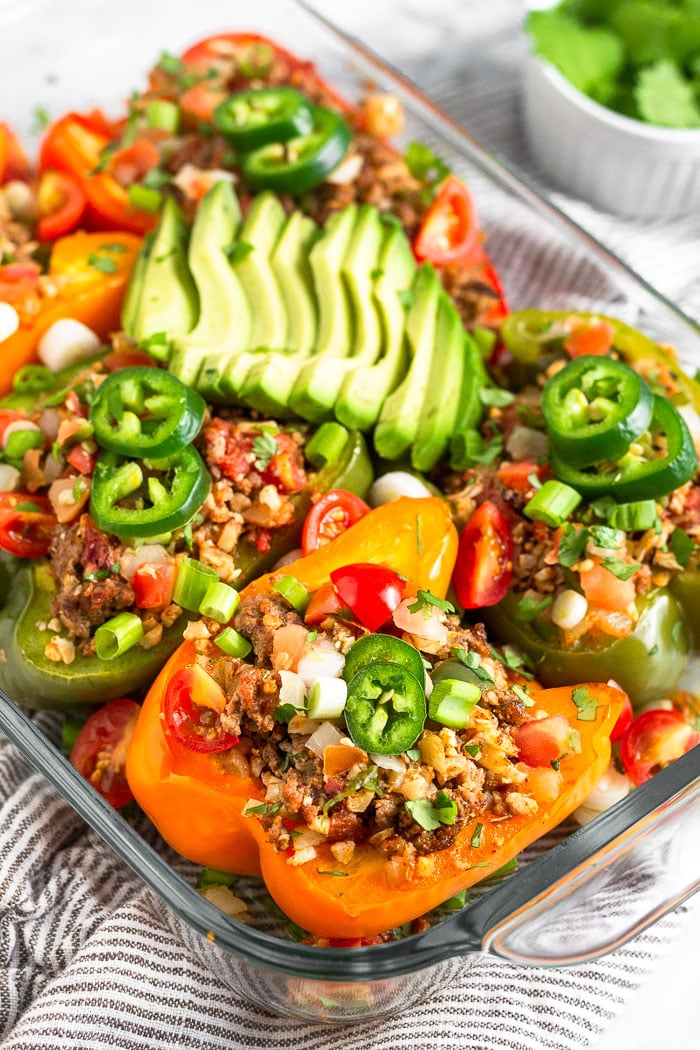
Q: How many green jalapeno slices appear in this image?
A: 8